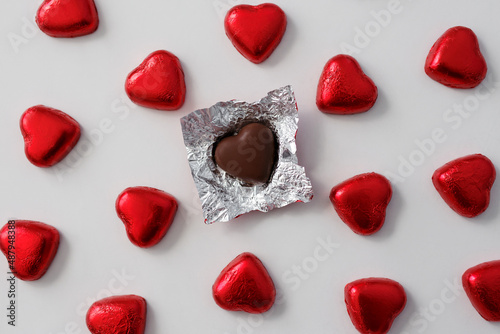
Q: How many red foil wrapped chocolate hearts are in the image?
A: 14